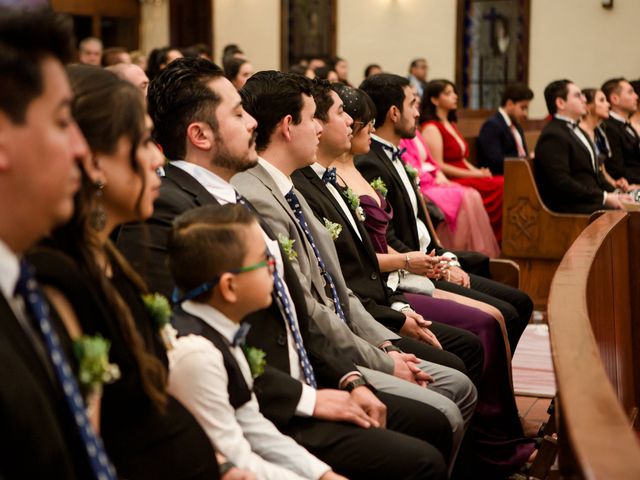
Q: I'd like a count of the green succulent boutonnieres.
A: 8